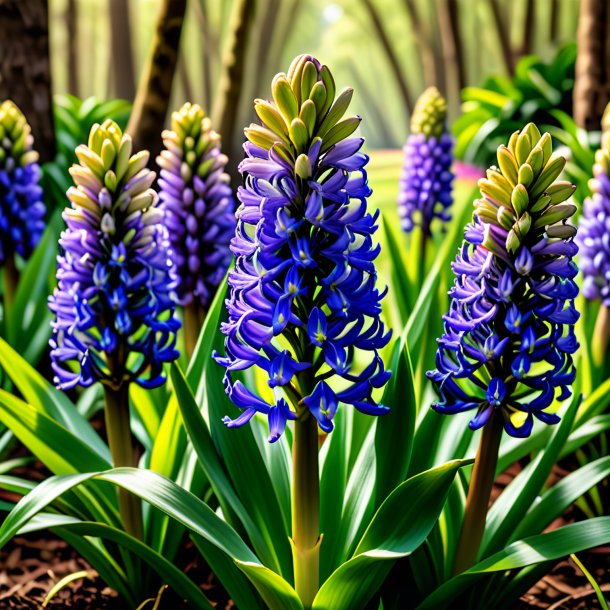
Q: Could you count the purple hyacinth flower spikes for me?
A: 7